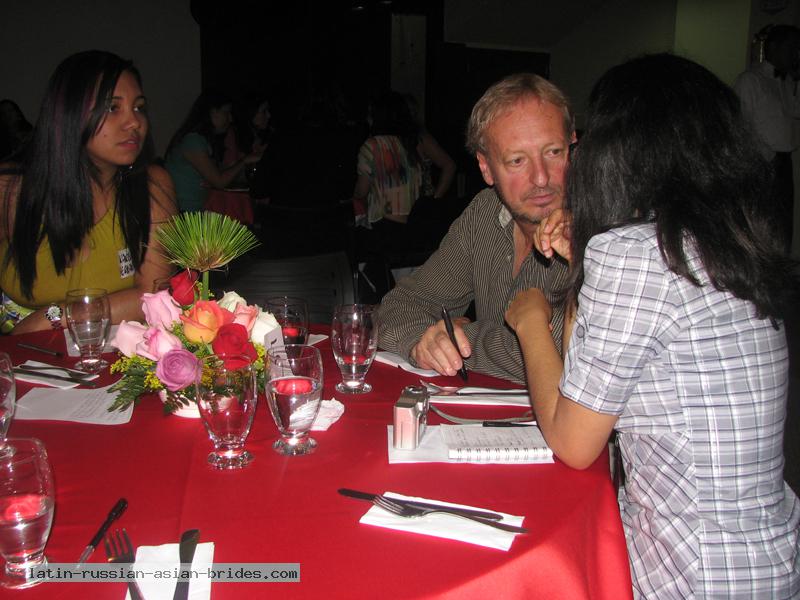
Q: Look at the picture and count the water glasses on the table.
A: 7